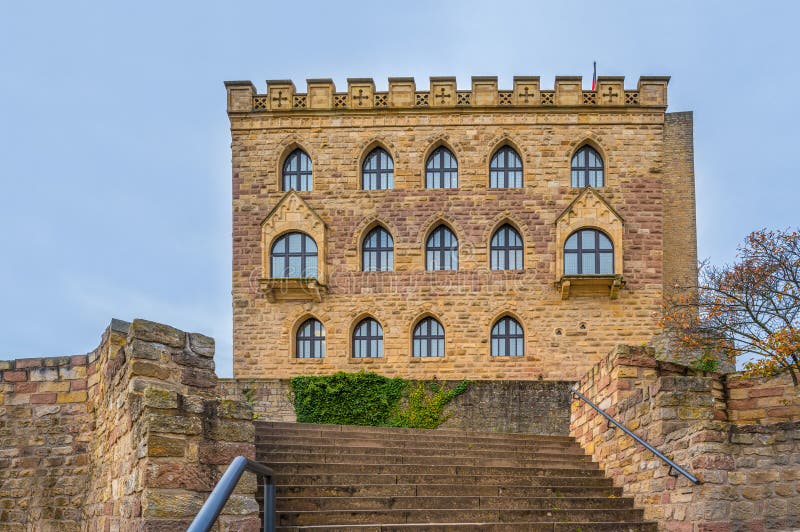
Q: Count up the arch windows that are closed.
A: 14